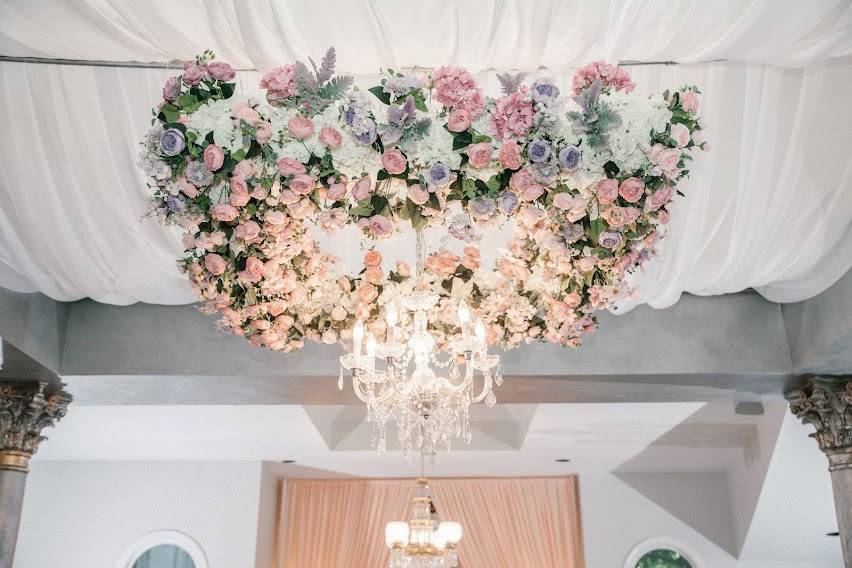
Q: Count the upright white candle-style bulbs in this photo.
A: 5